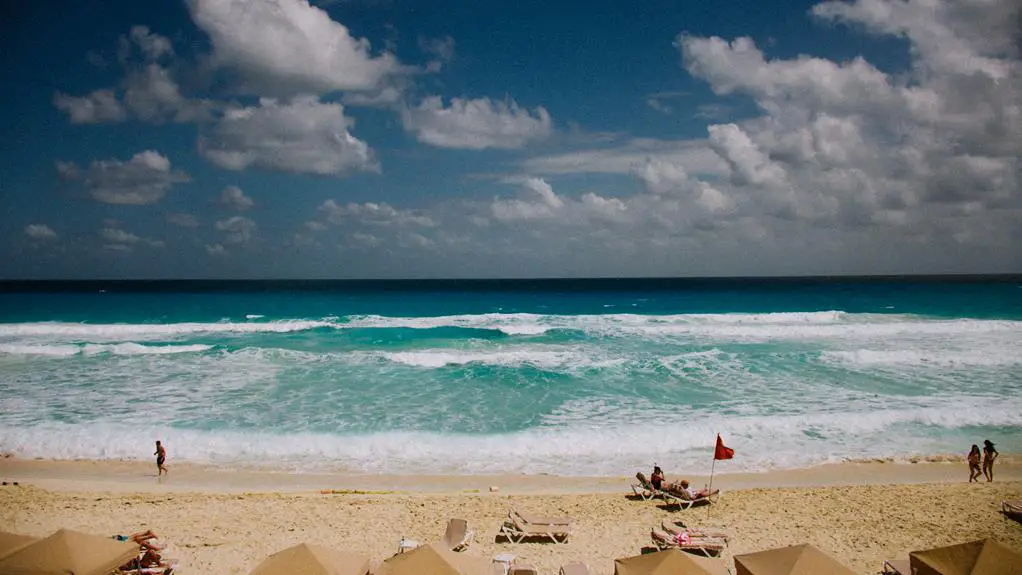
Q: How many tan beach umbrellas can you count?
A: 7